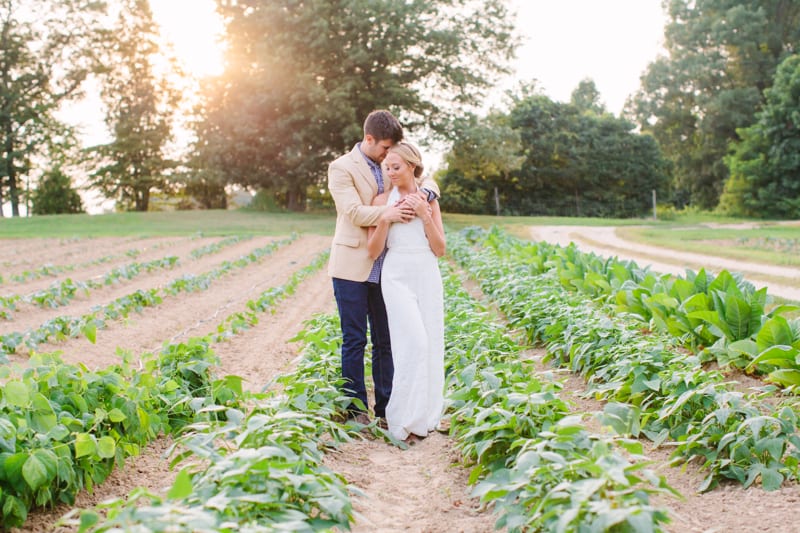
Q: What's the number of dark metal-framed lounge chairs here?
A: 0